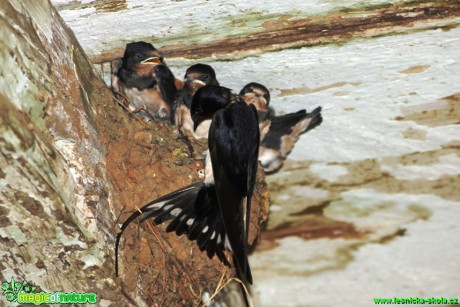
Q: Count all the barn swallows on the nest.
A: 4